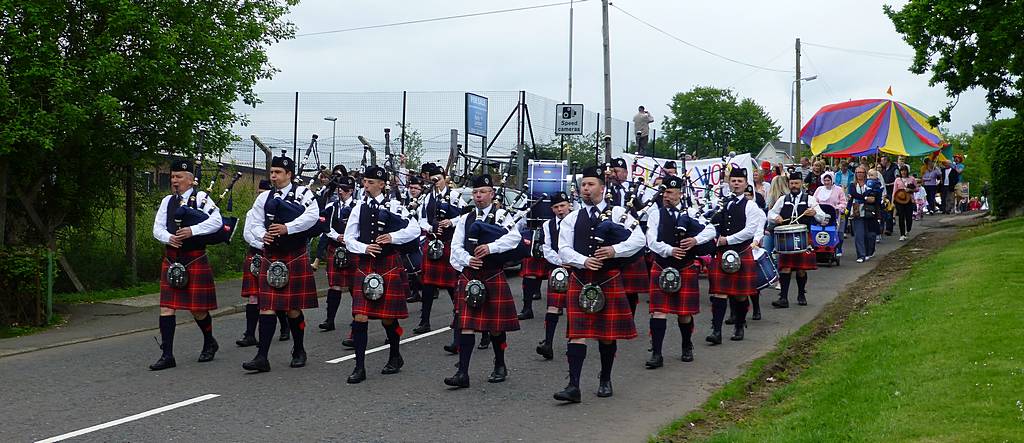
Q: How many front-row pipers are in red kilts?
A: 5